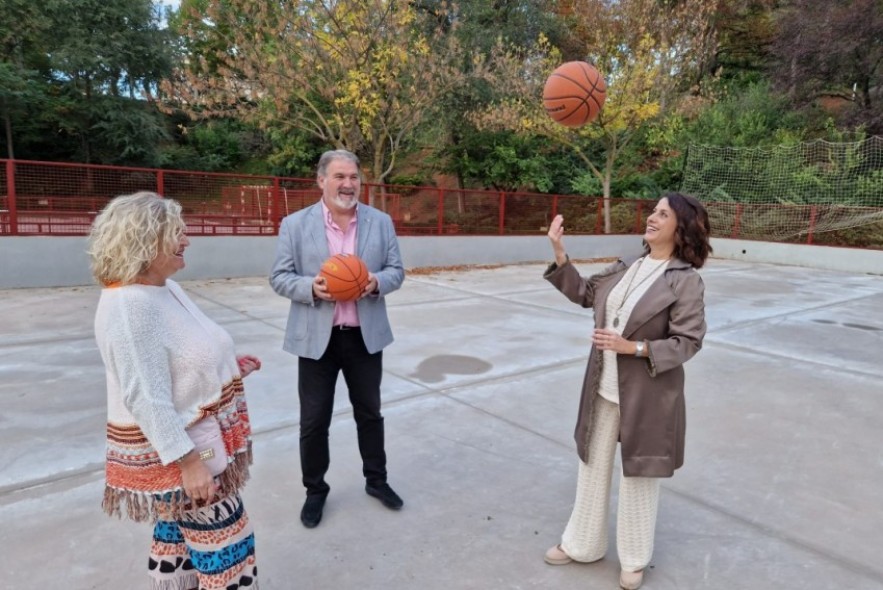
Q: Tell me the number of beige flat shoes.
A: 2